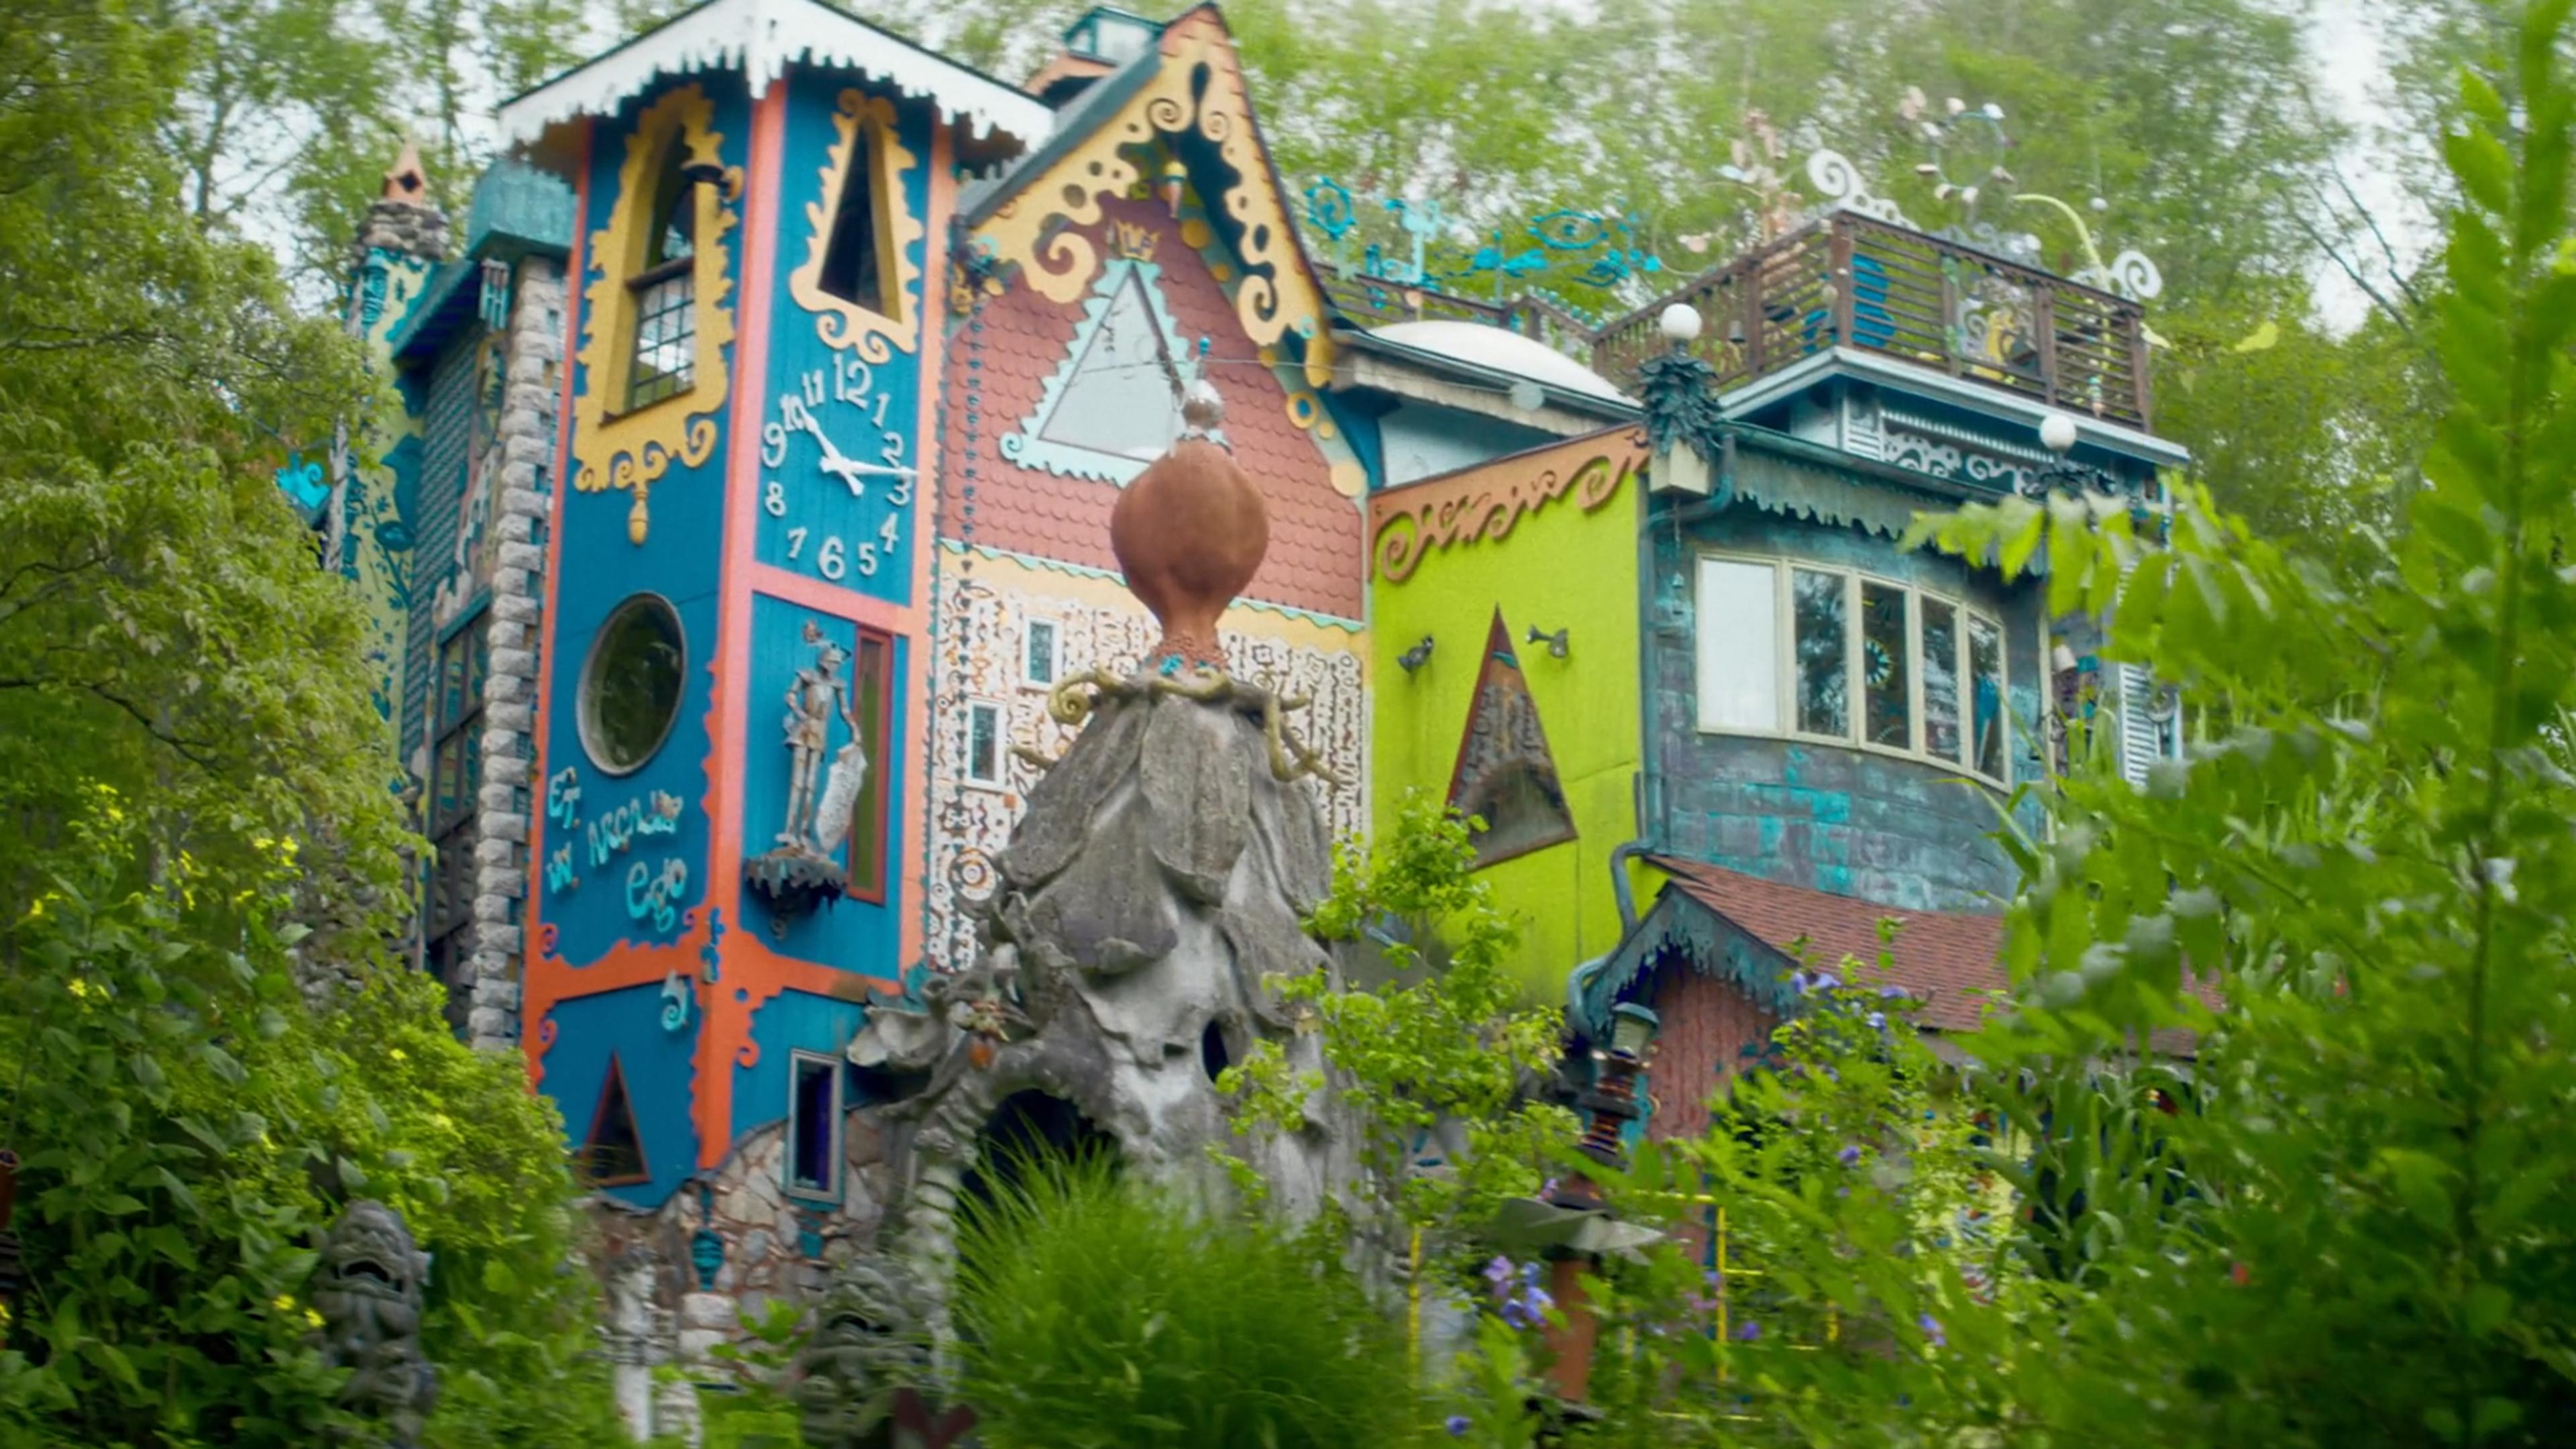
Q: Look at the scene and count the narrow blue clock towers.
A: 1